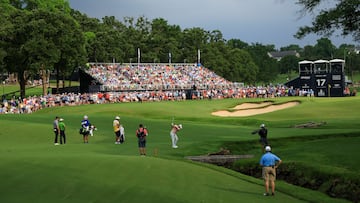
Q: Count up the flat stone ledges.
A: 2